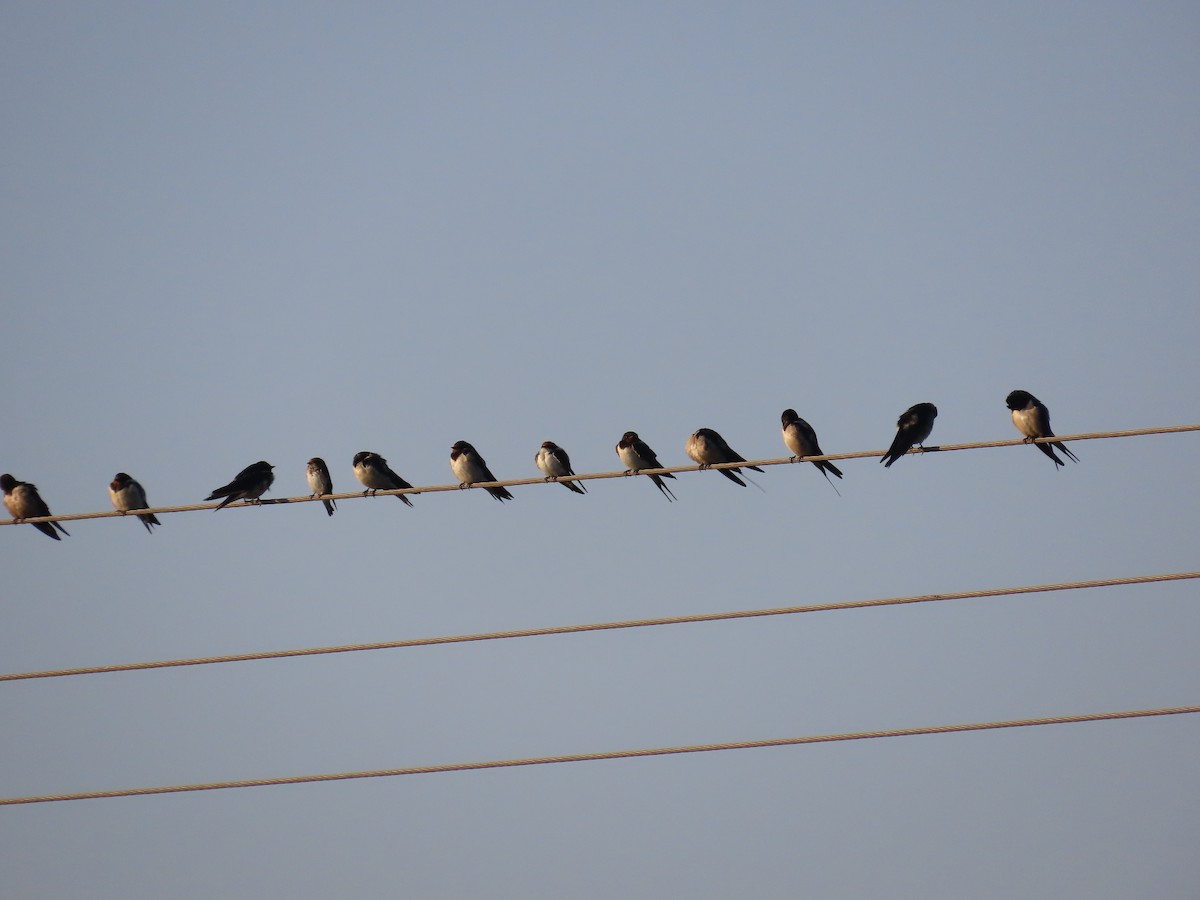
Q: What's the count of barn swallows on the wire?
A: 12